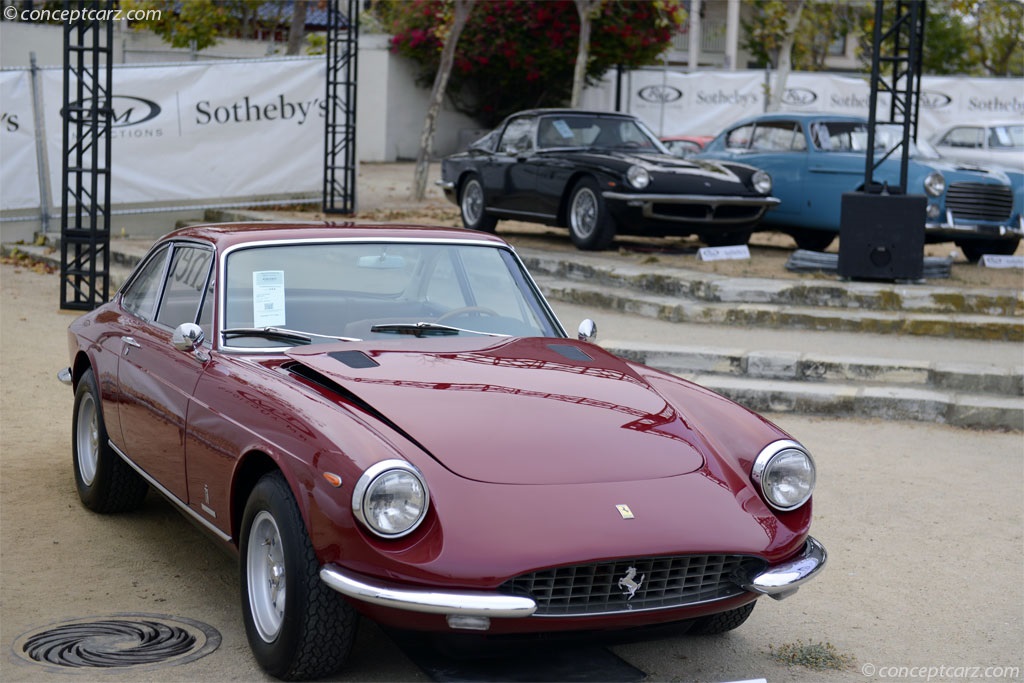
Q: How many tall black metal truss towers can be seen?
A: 3